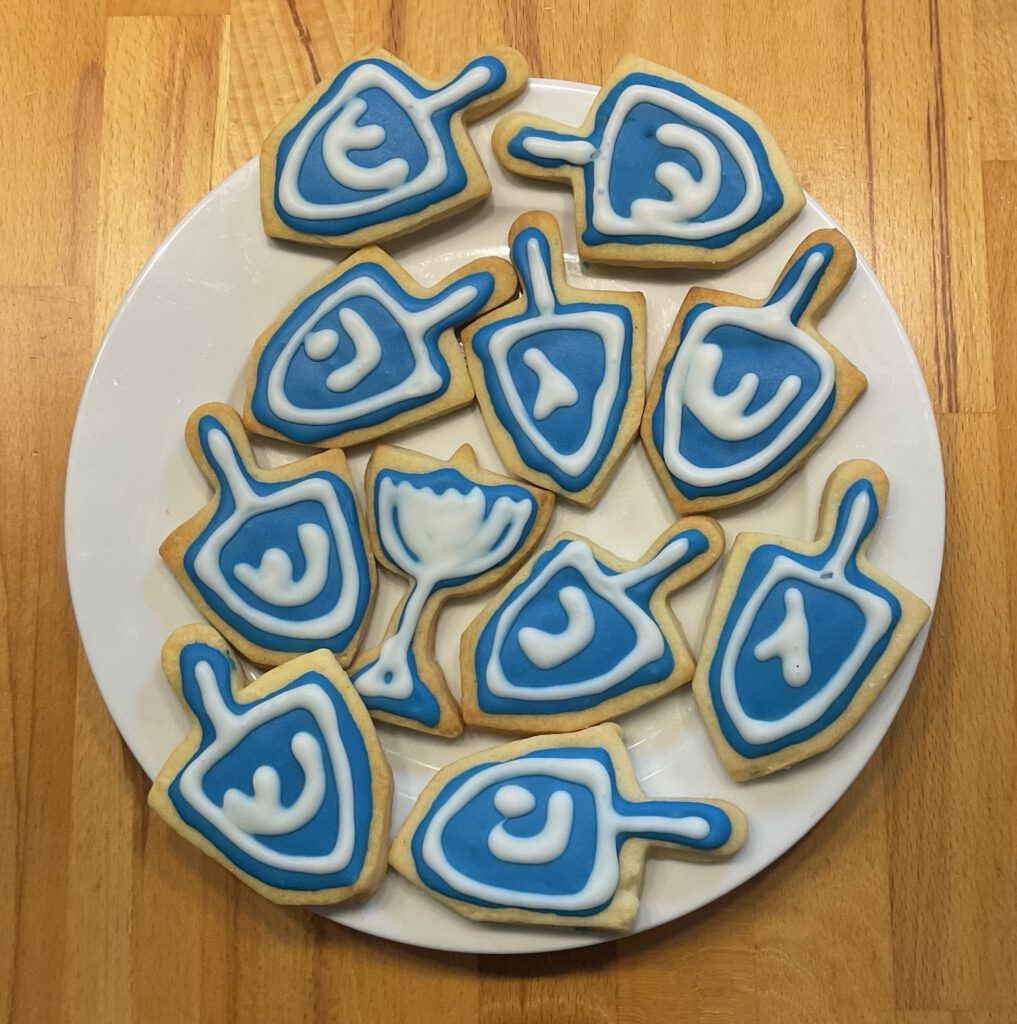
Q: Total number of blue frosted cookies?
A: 11